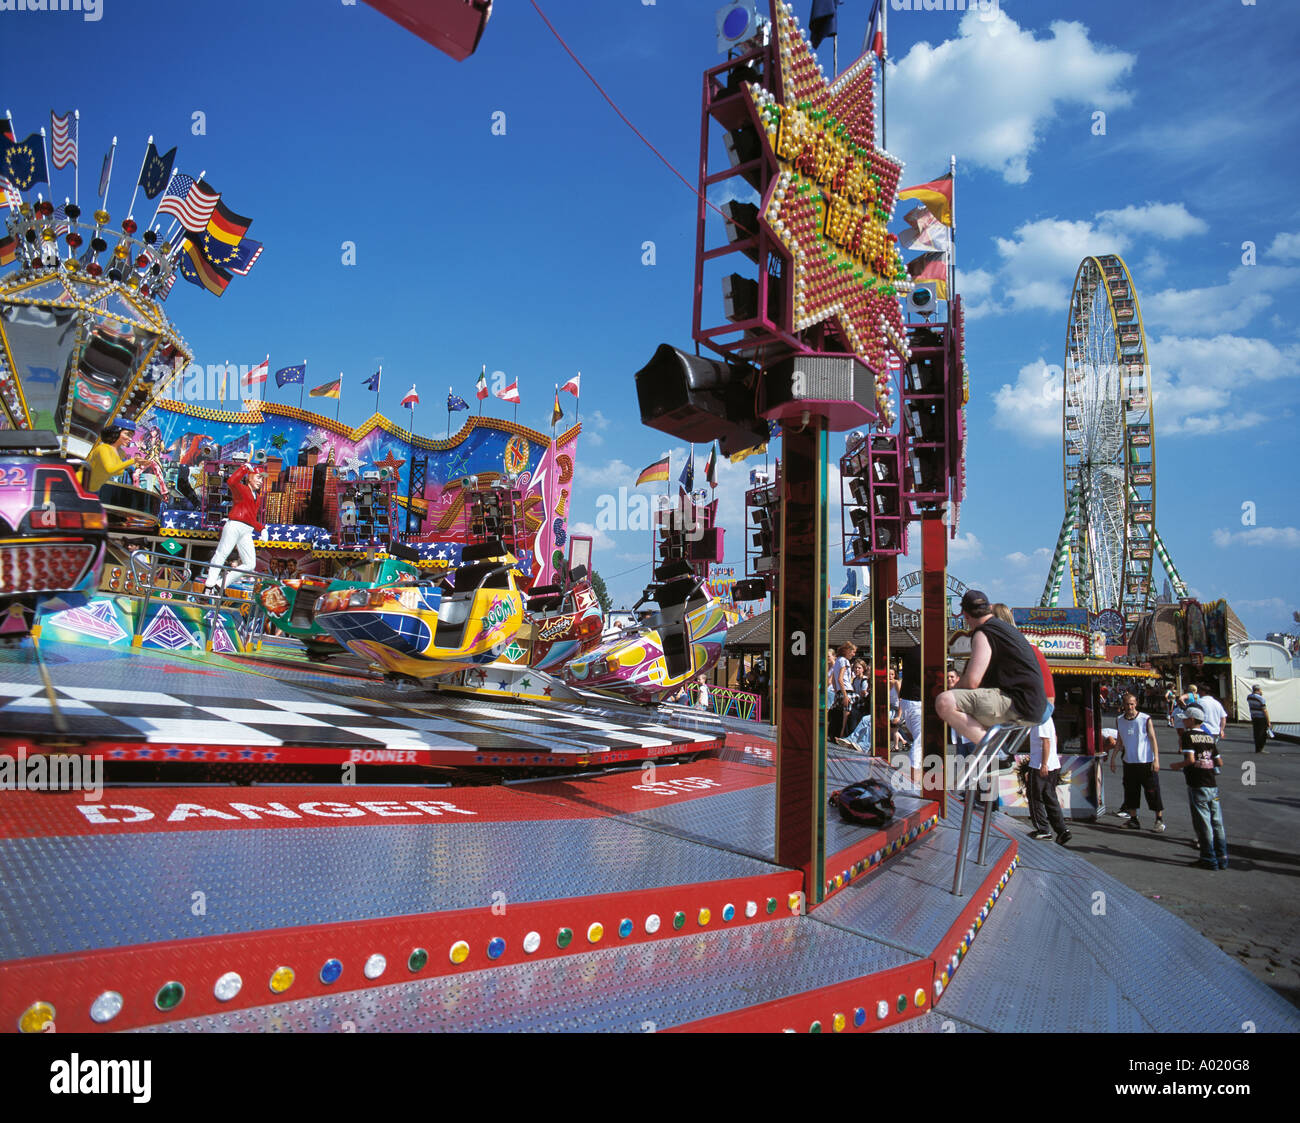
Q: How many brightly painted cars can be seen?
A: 5